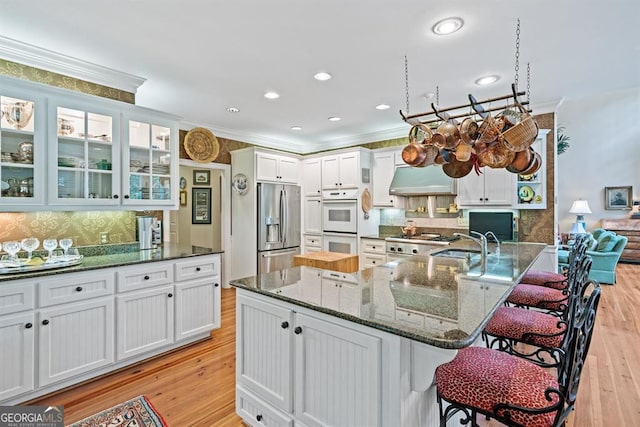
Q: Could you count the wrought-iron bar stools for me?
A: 4